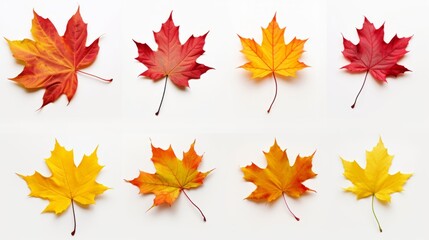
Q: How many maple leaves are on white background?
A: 8